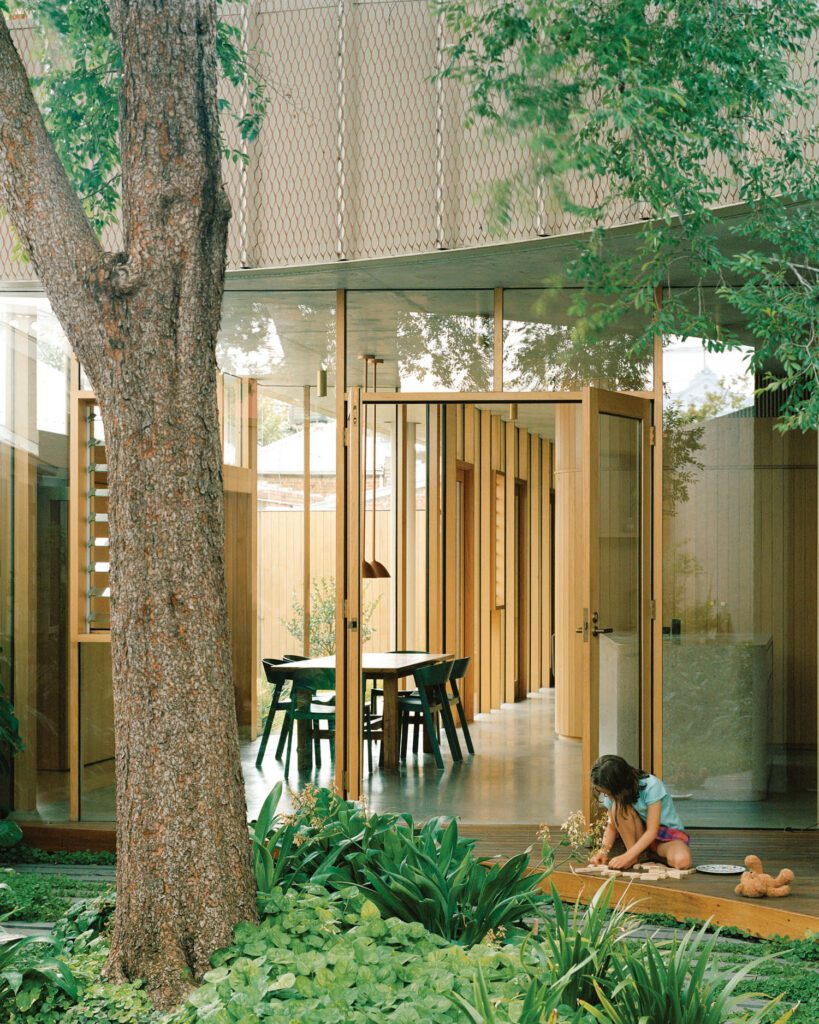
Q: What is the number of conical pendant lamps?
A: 2